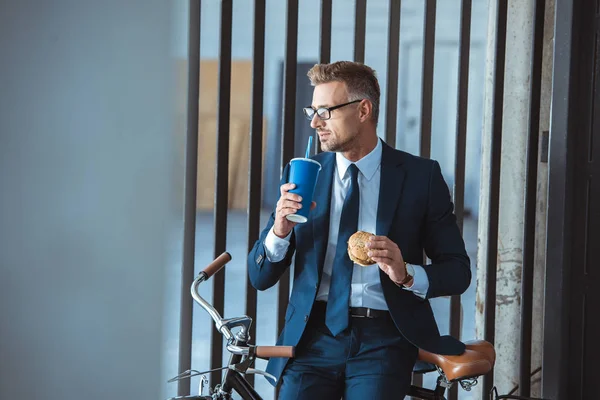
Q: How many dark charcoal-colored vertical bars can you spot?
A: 11